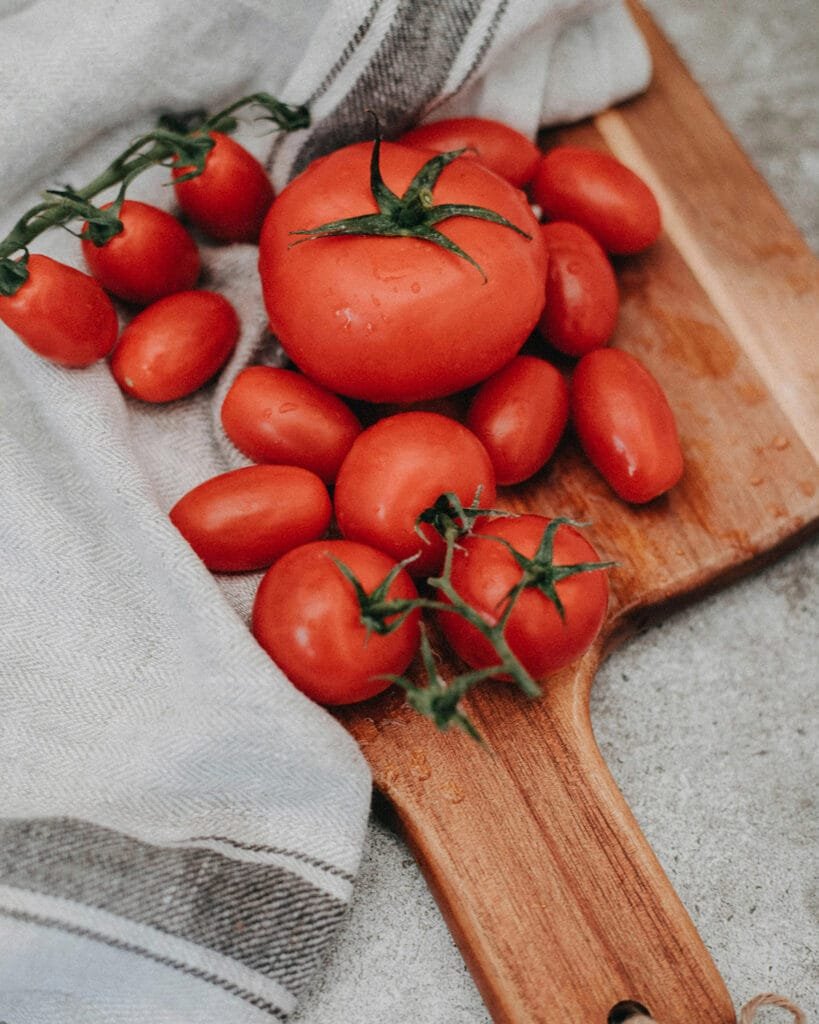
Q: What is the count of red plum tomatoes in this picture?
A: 11